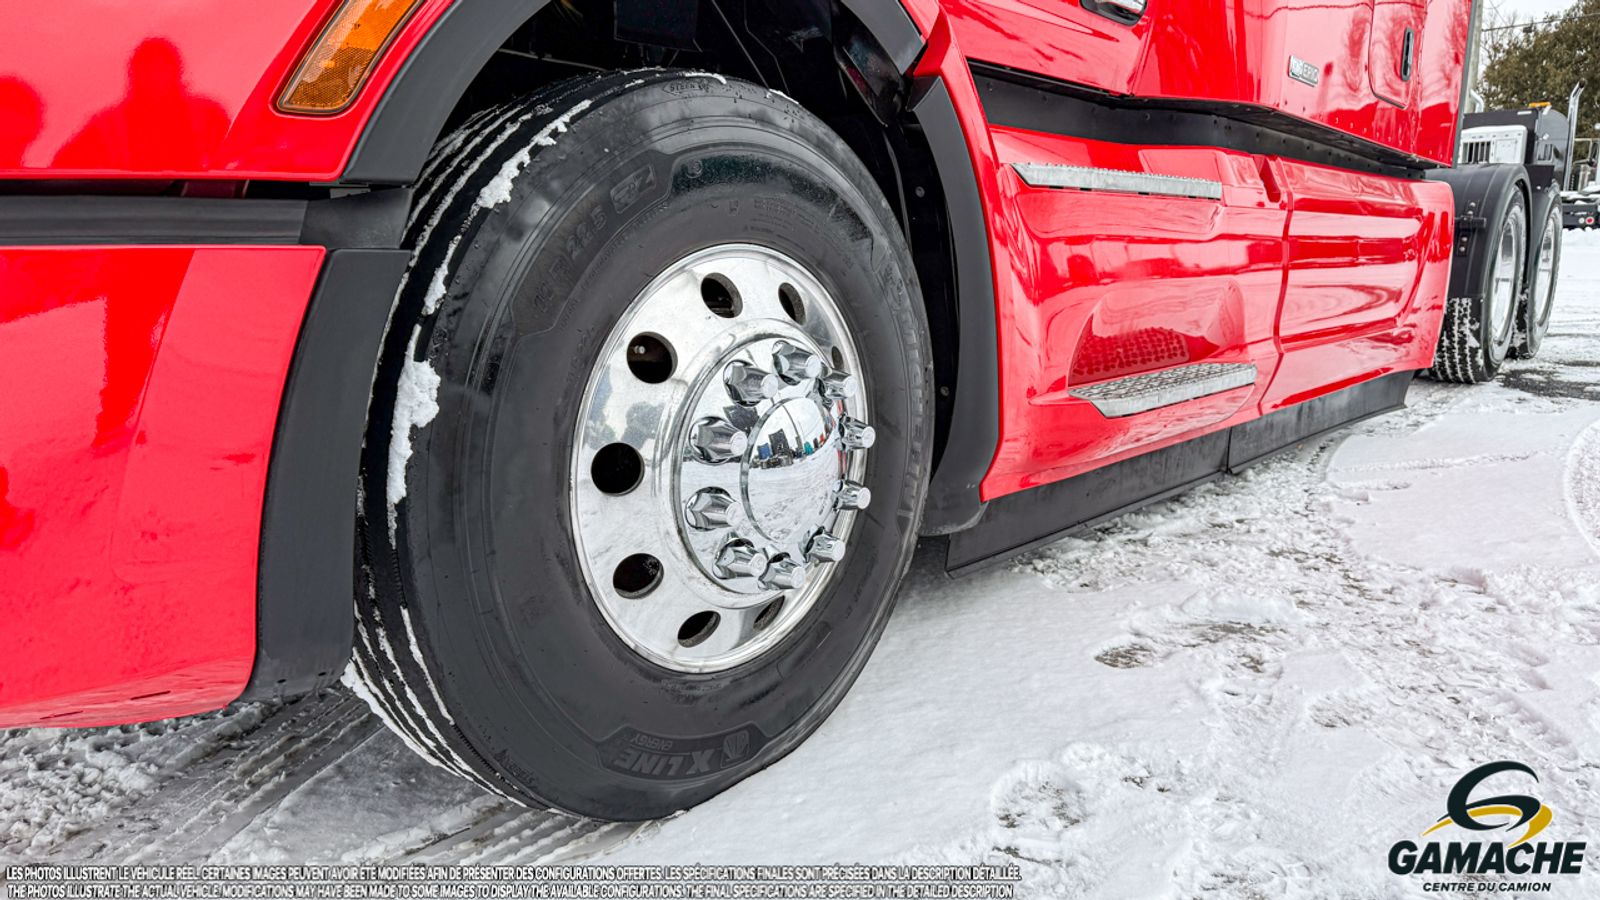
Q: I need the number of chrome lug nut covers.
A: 10